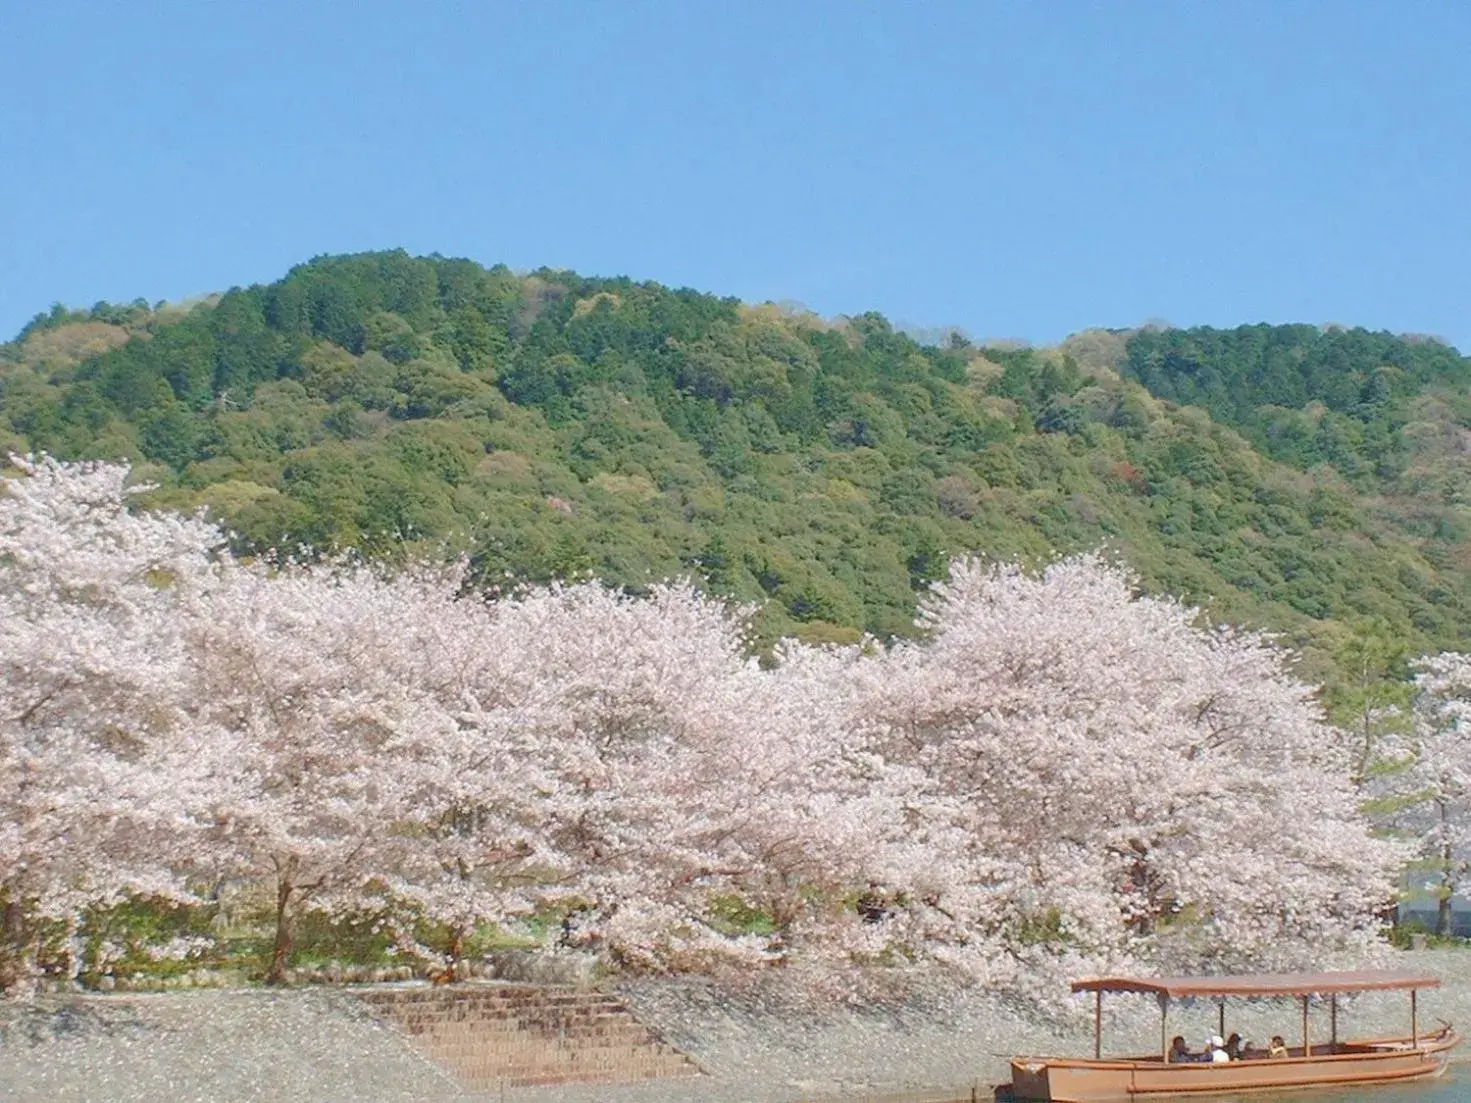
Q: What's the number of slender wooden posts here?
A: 6